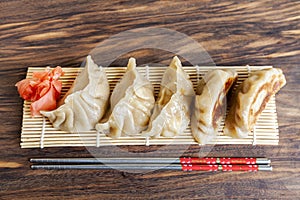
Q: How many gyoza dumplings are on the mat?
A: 5